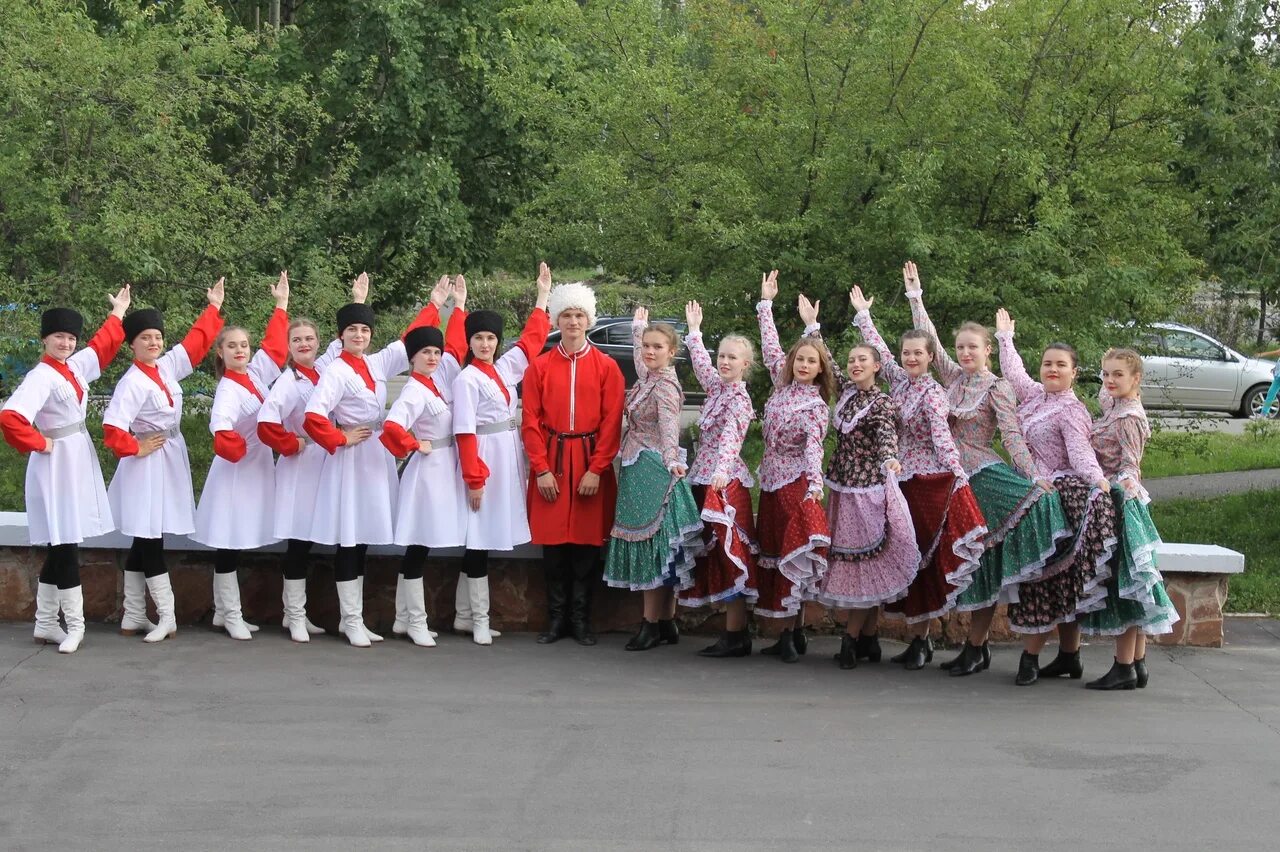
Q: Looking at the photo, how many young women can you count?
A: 15